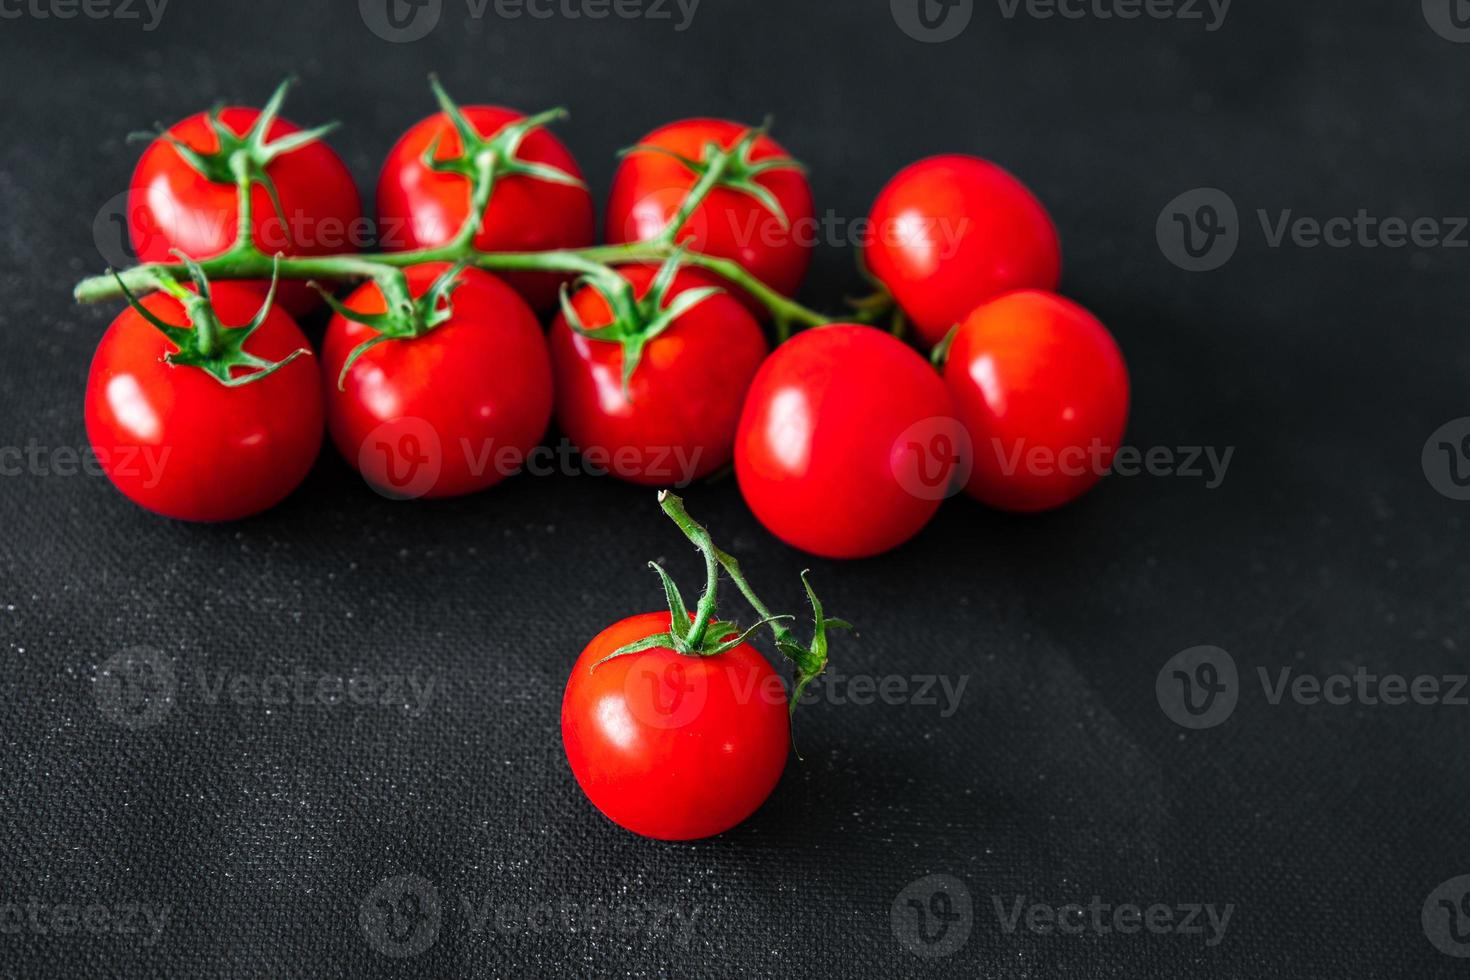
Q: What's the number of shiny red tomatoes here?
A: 10